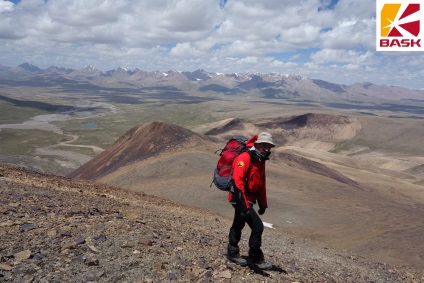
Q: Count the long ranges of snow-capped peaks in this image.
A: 1